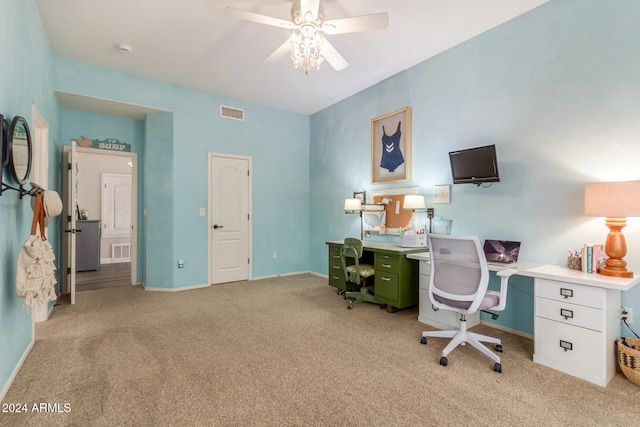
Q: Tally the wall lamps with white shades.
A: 2